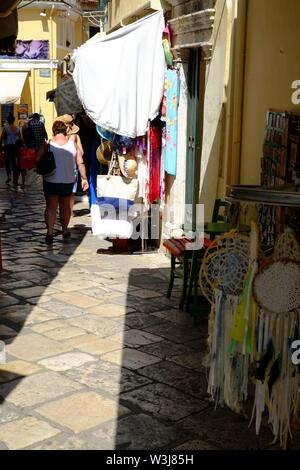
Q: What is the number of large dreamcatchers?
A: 2